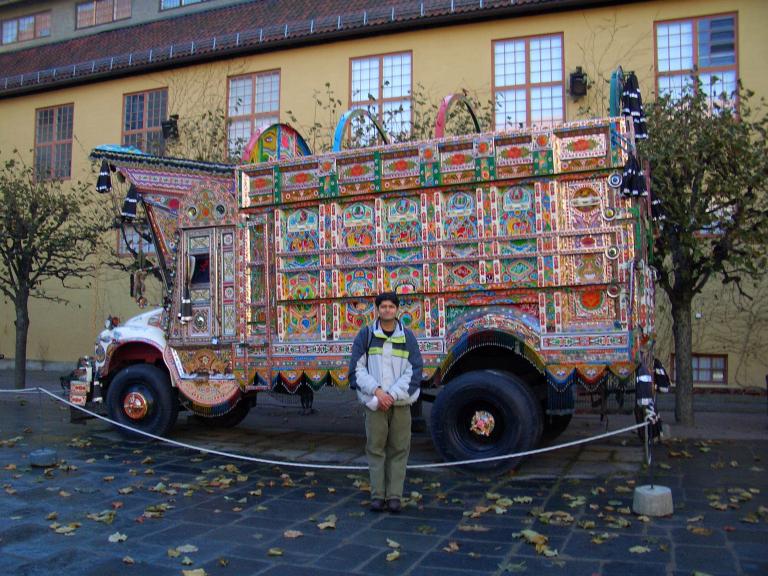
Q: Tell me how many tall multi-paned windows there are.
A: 6